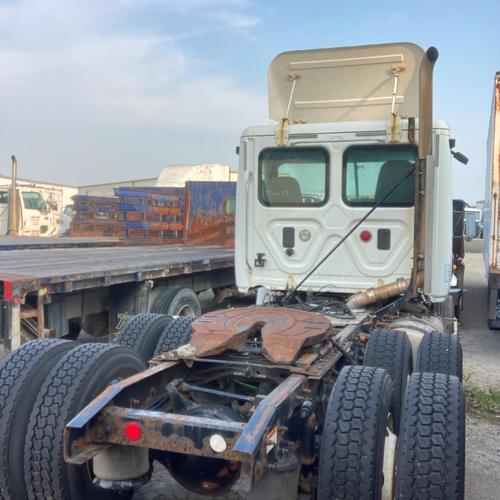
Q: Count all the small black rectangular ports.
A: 2